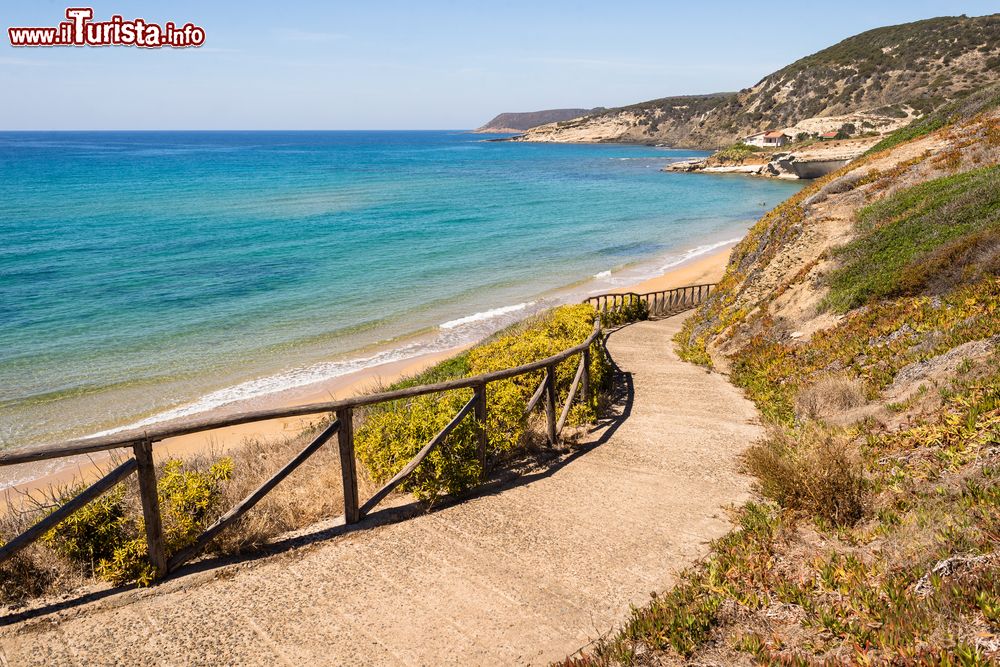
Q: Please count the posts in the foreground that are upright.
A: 5